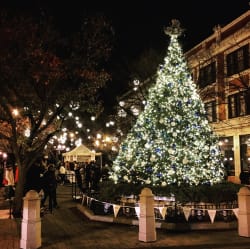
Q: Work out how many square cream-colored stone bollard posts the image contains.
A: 3